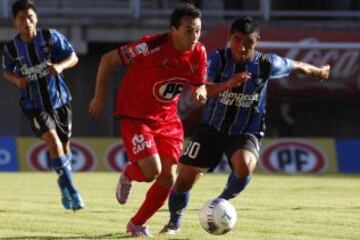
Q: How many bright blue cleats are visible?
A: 2